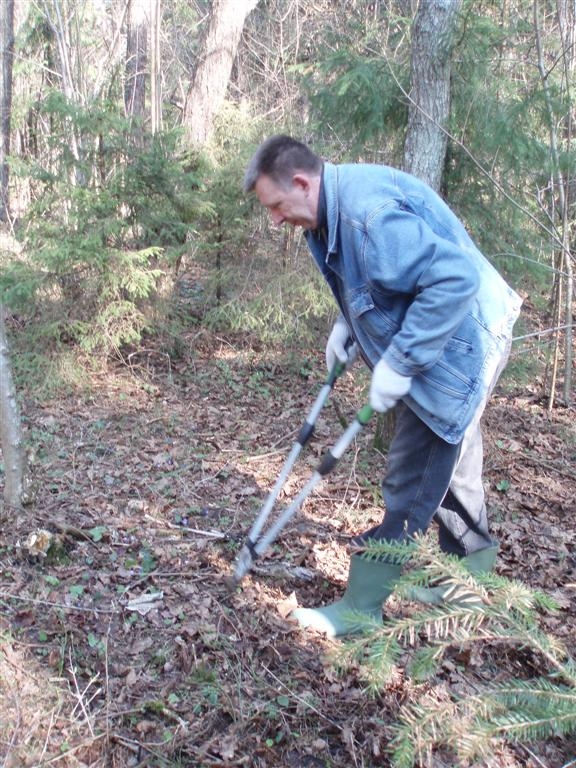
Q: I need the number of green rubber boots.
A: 2